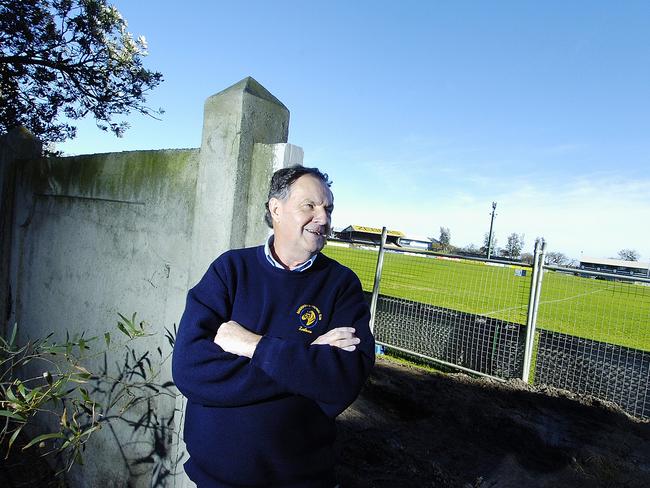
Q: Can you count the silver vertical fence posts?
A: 3